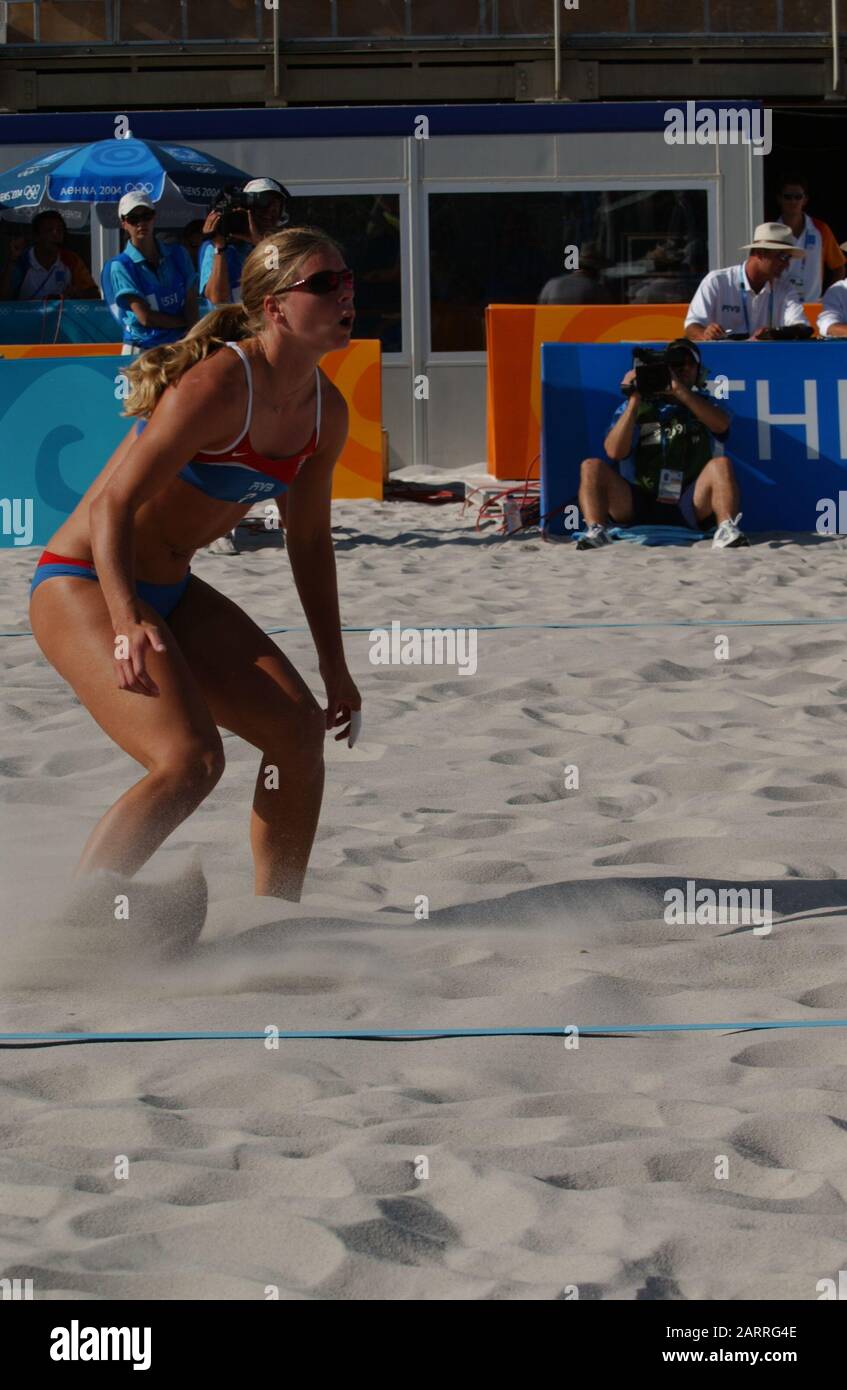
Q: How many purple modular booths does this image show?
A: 0